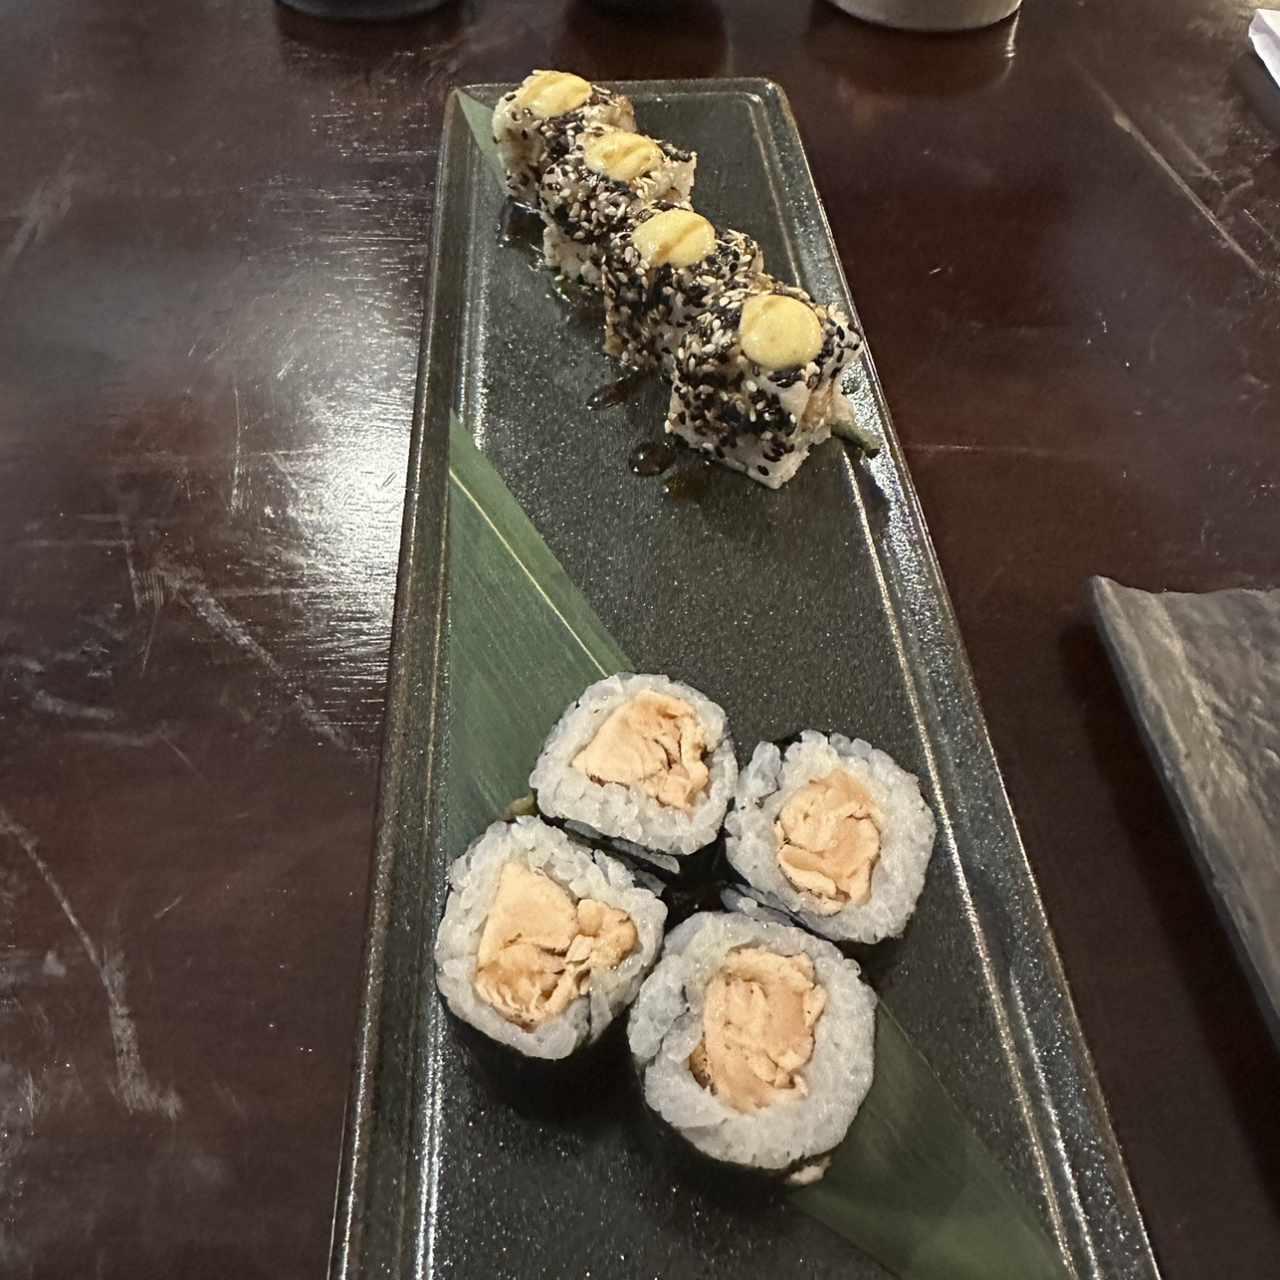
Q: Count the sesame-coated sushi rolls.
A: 4